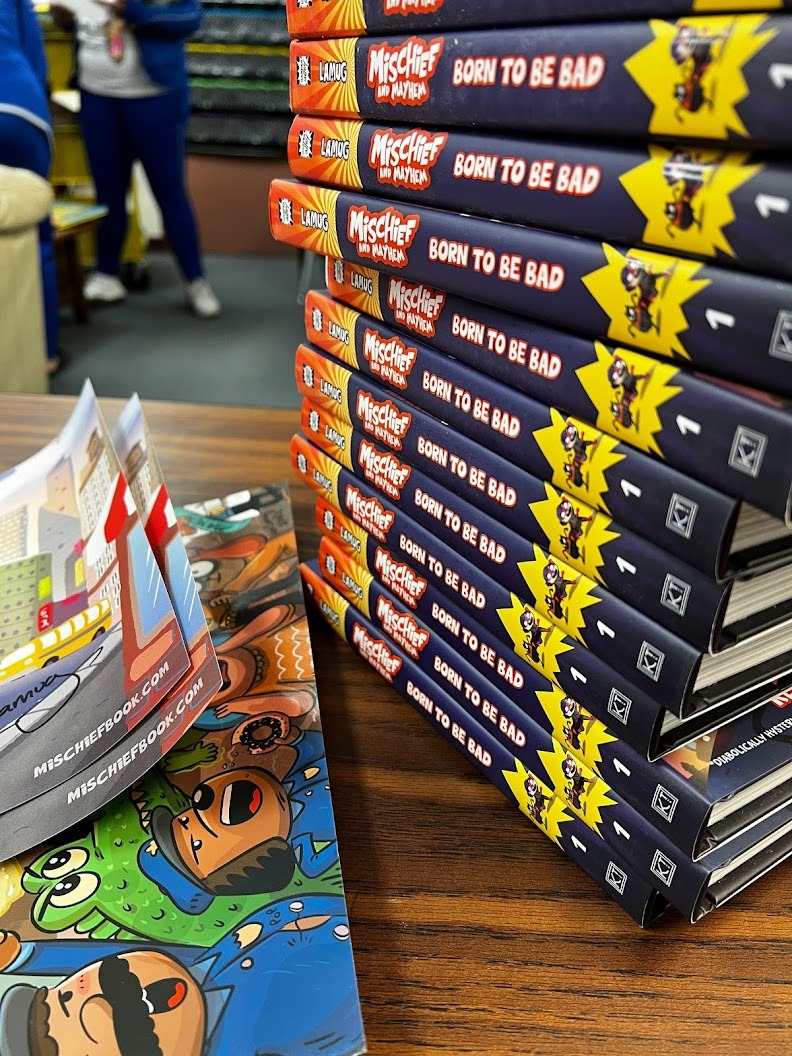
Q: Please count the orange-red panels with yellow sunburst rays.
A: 12